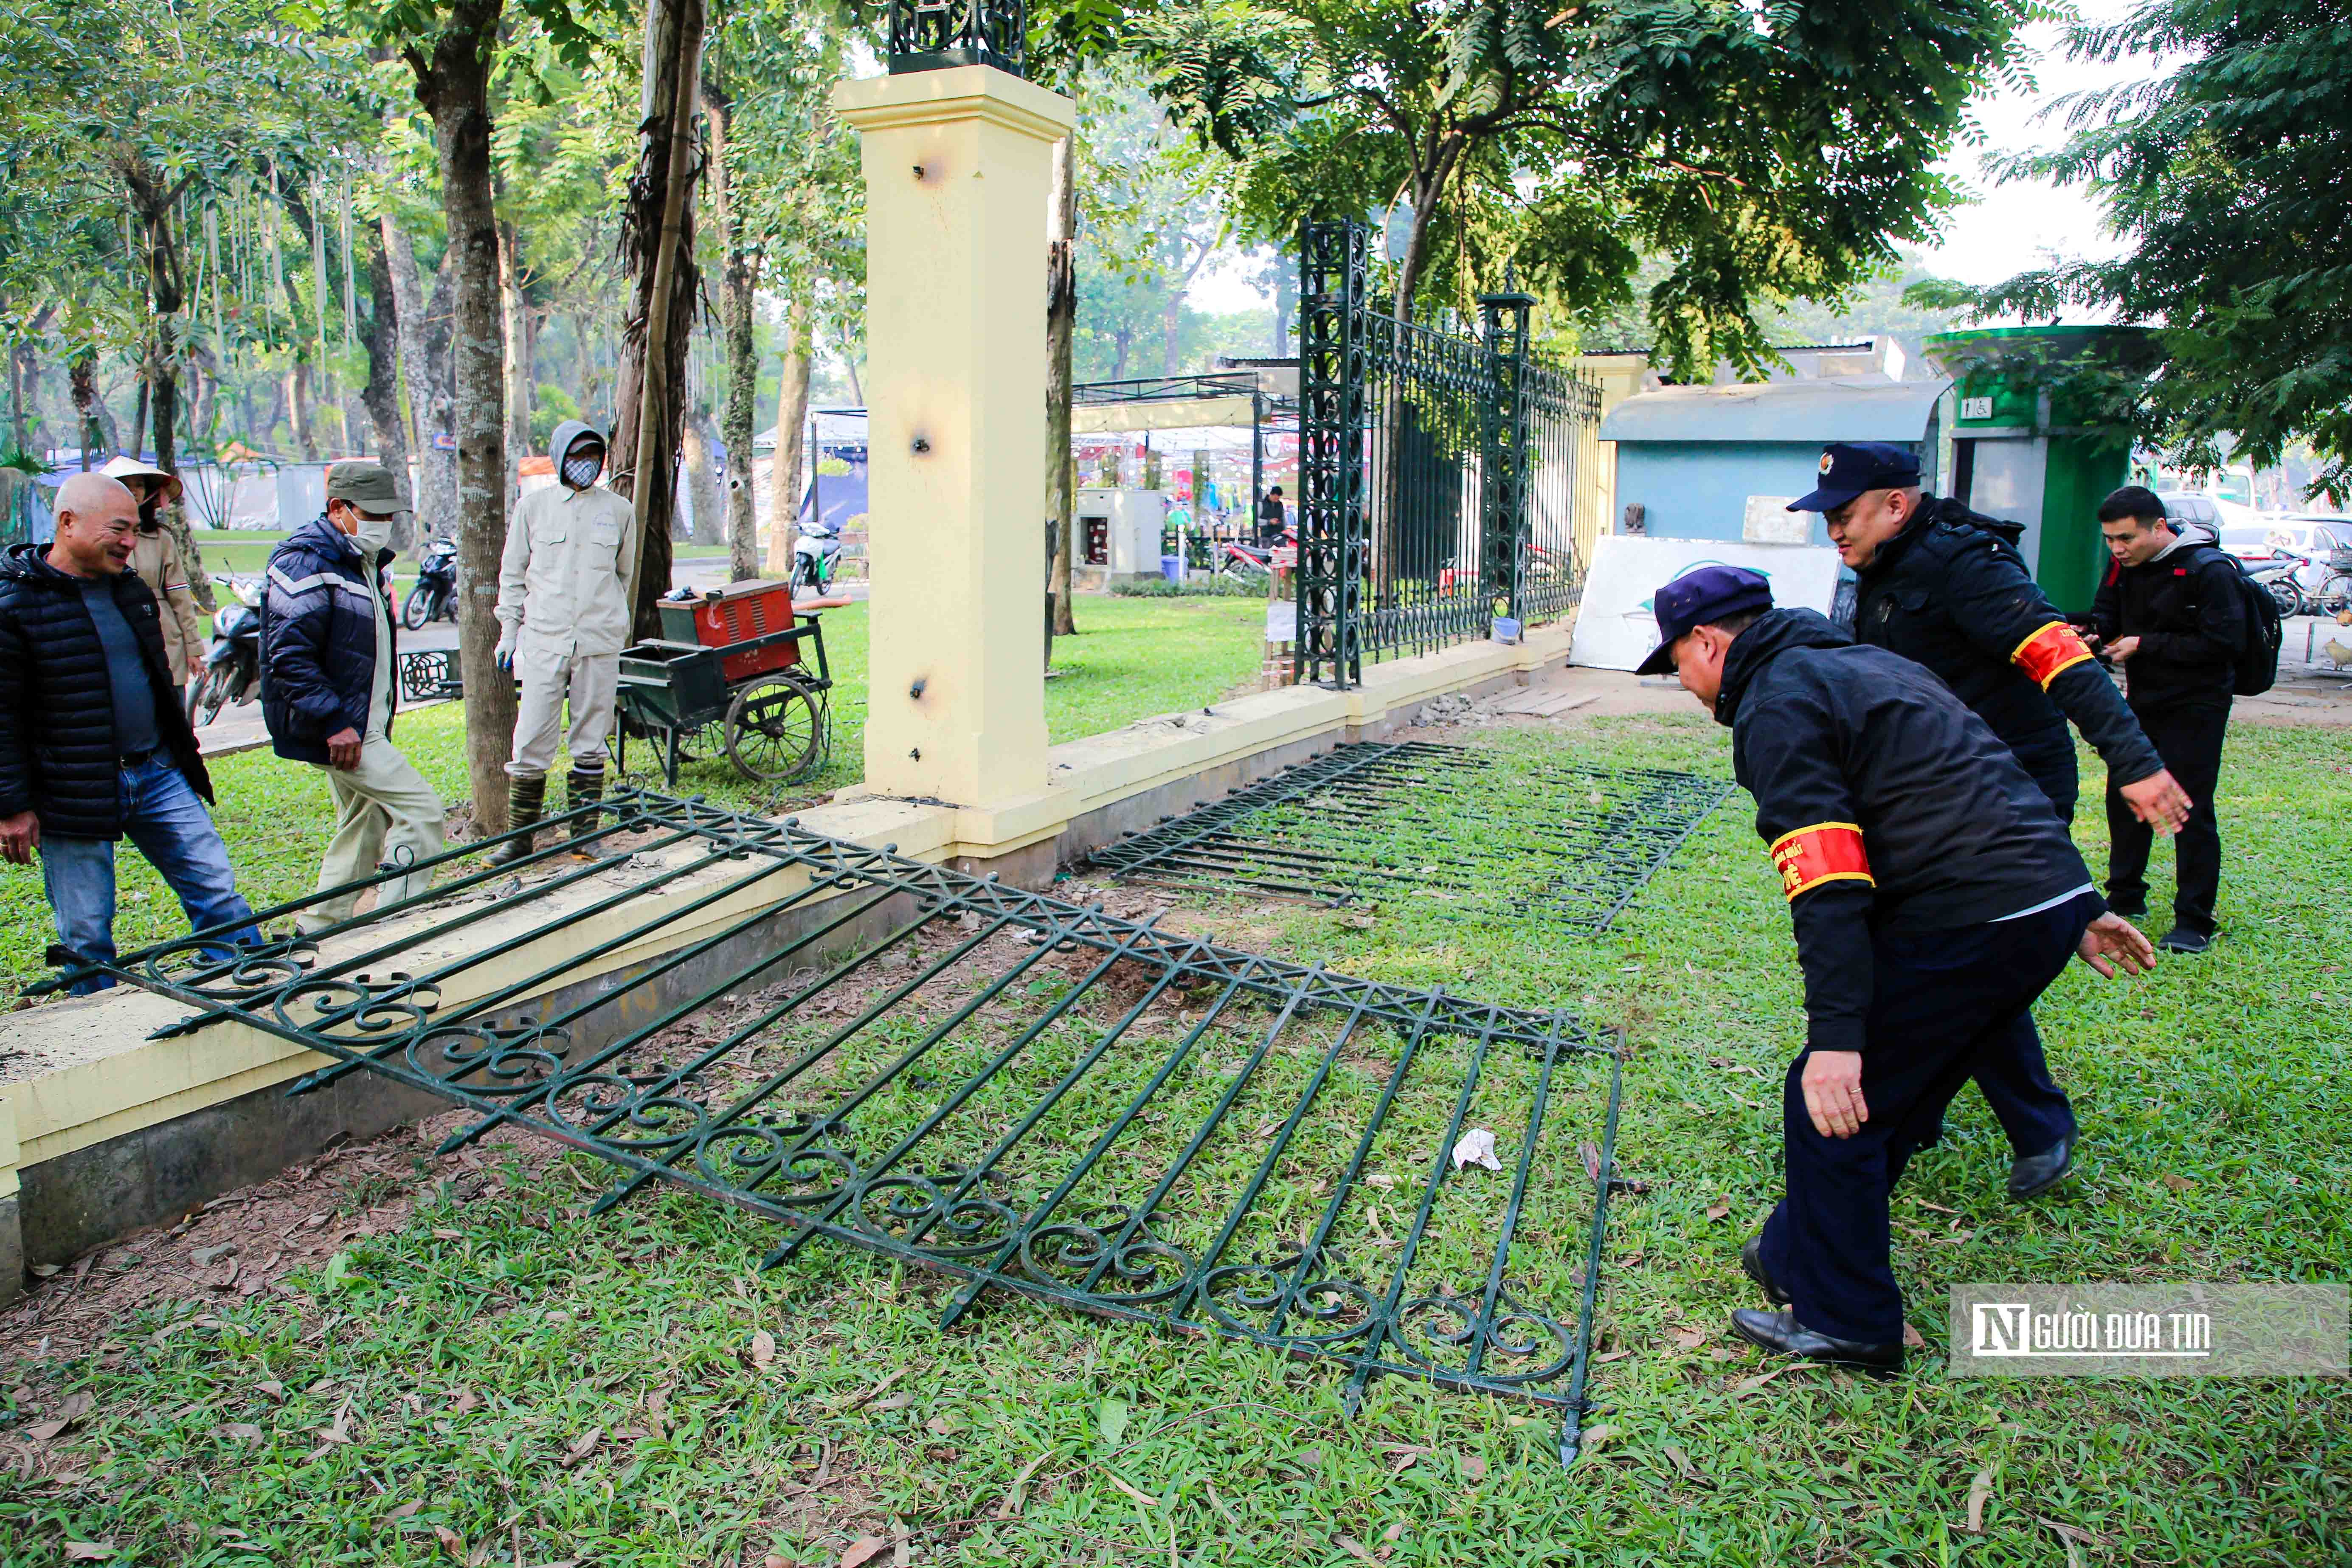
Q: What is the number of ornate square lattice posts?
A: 2